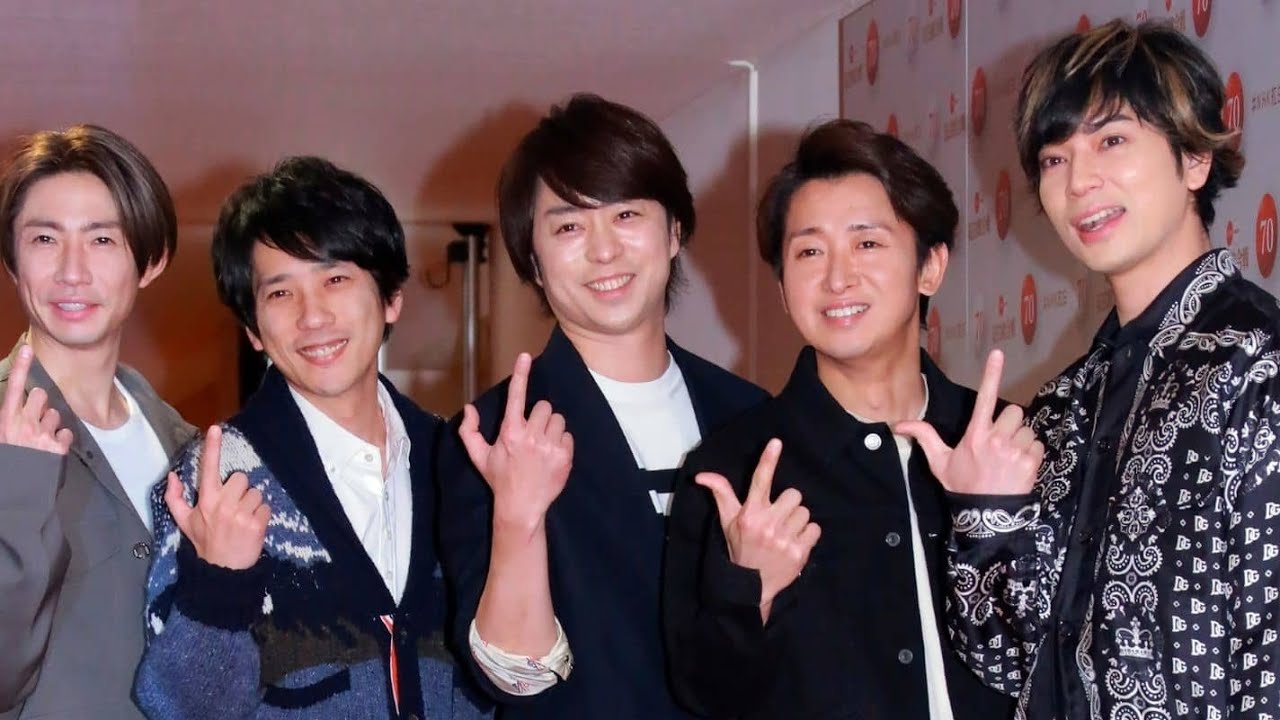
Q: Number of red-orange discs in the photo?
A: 11